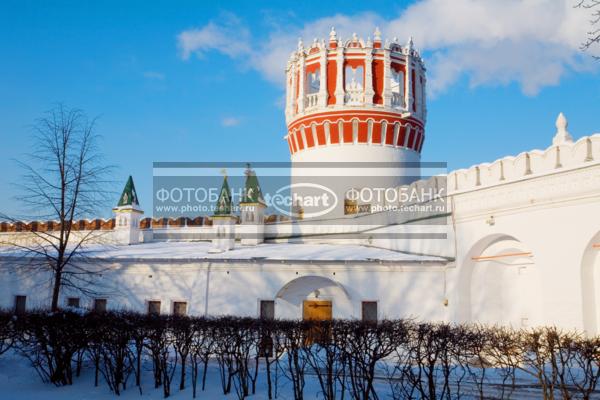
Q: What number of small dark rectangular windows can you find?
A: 7